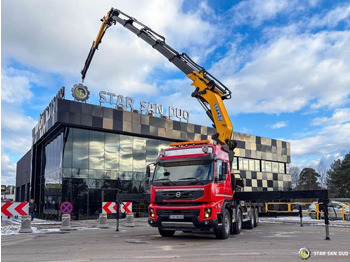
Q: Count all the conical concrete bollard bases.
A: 4